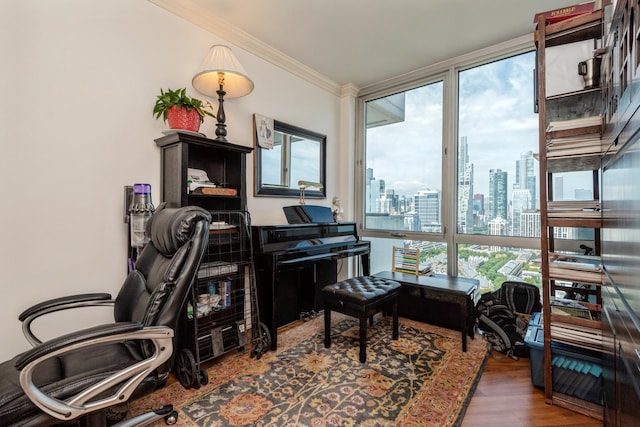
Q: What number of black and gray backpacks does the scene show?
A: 2